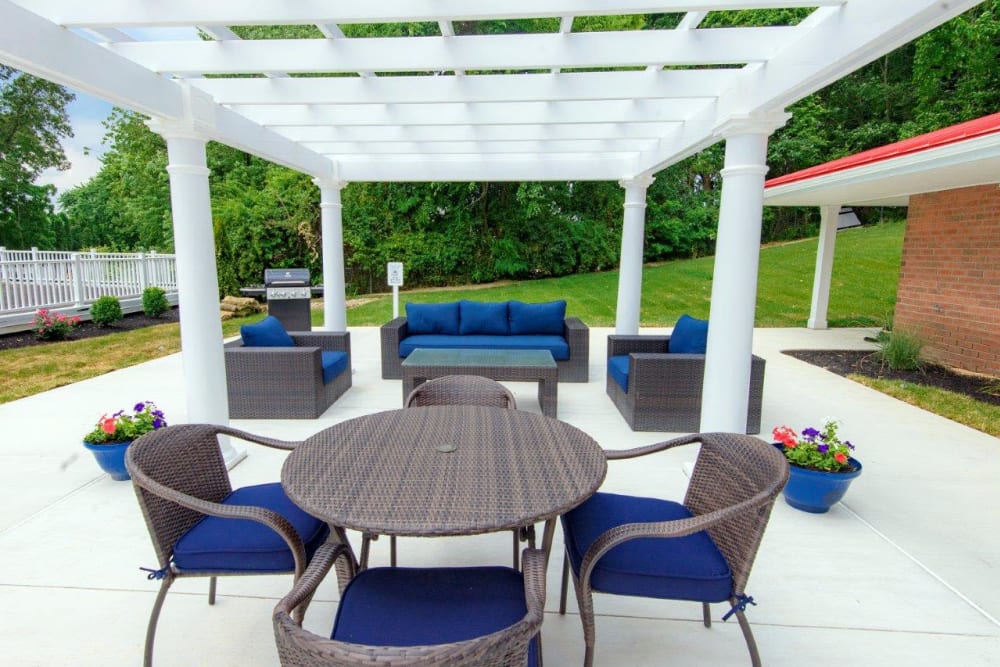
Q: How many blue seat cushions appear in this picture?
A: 6